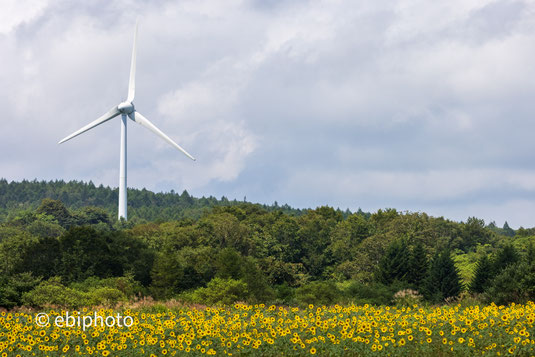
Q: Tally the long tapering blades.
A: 3